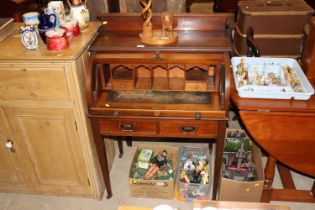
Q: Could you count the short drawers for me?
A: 2